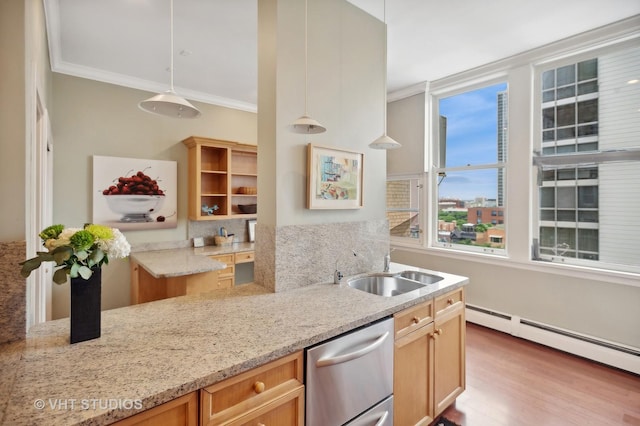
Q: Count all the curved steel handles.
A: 2